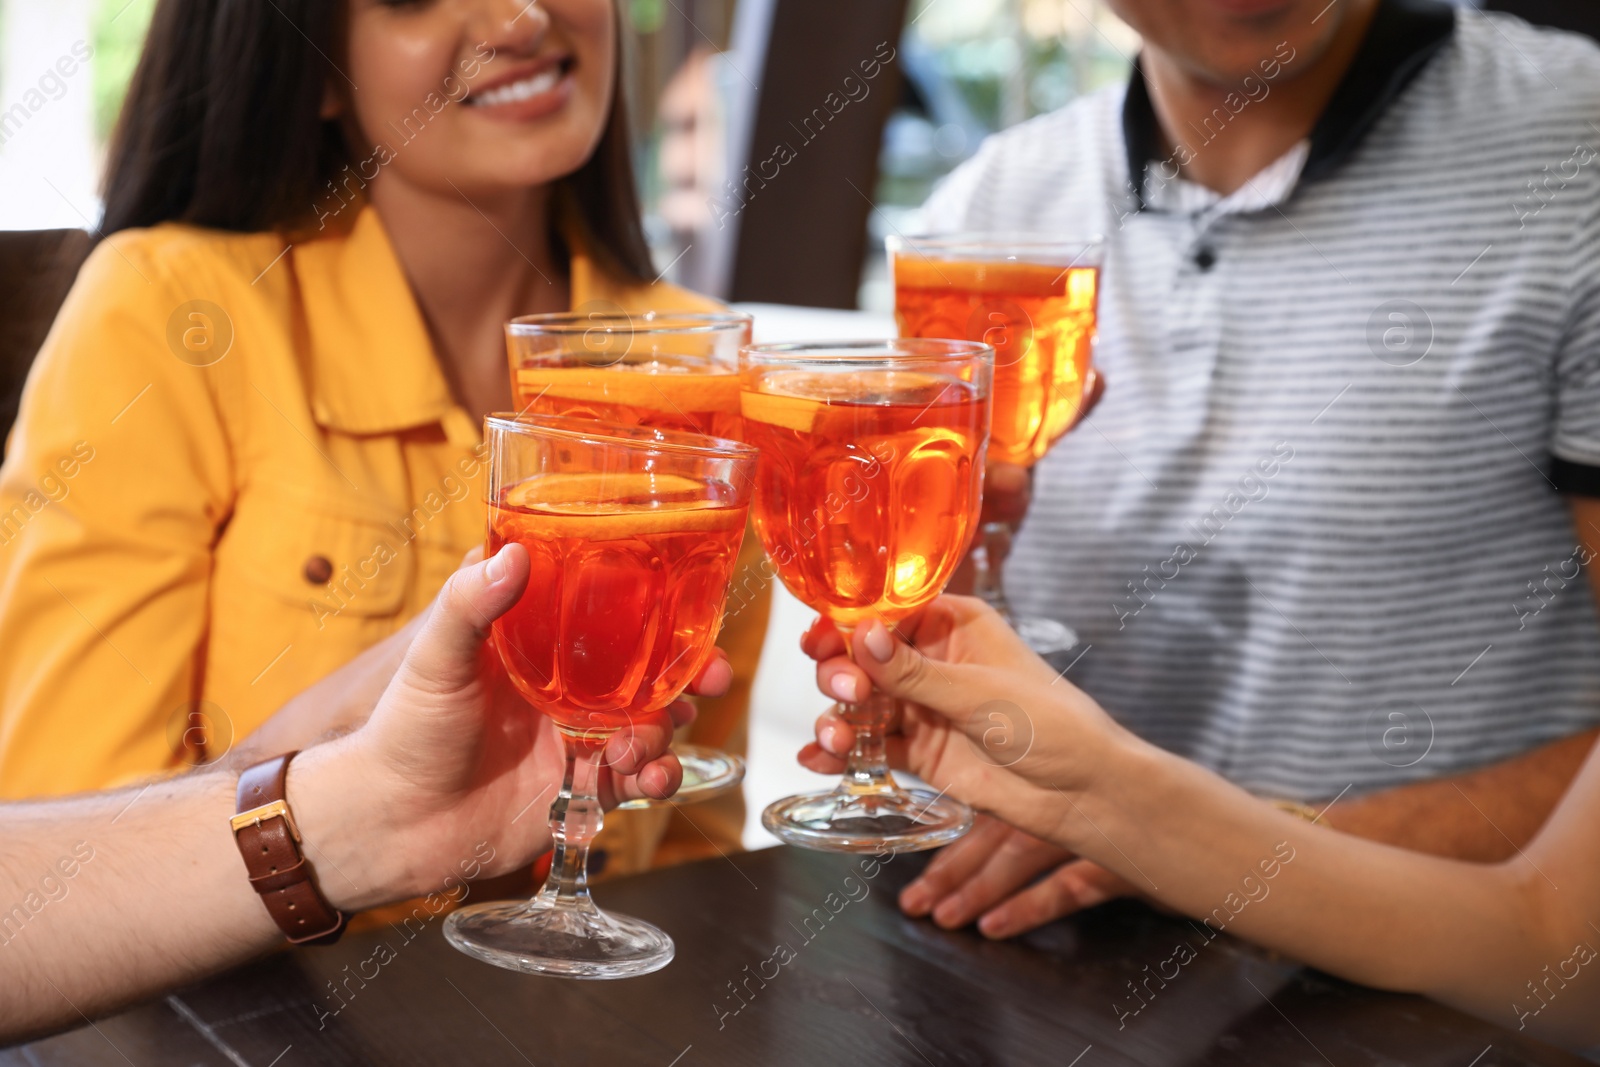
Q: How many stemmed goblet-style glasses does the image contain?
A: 4